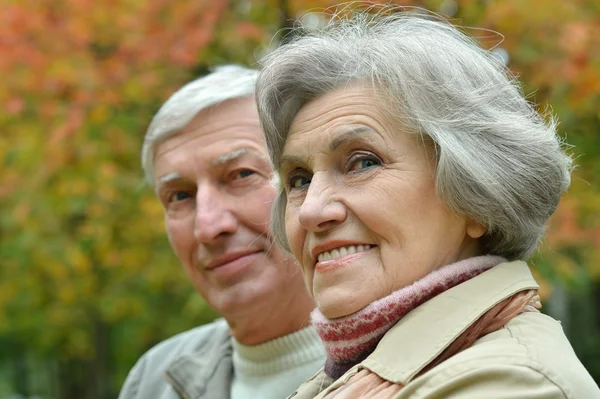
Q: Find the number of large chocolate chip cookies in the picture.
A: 0